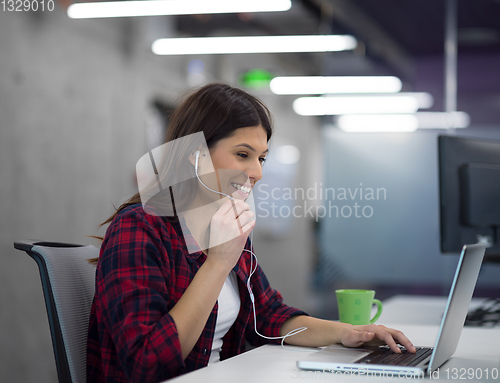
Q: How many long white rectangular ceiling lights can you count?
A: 5